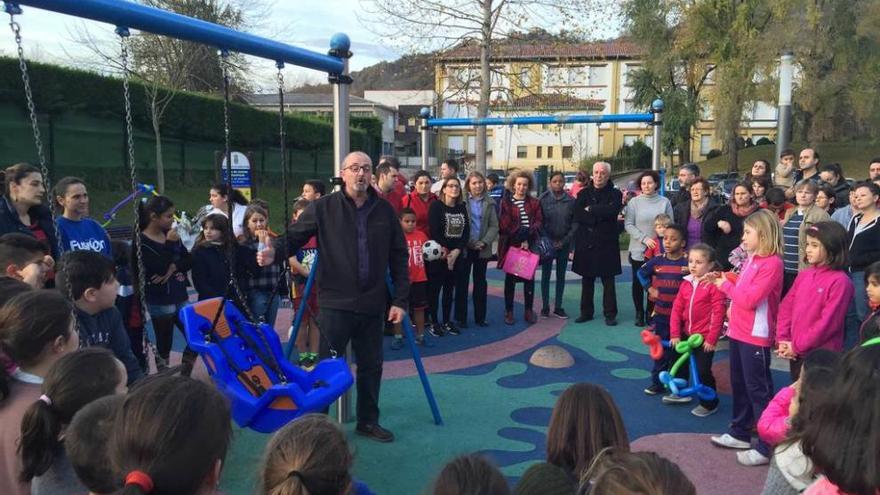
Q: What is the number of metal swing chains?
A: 4